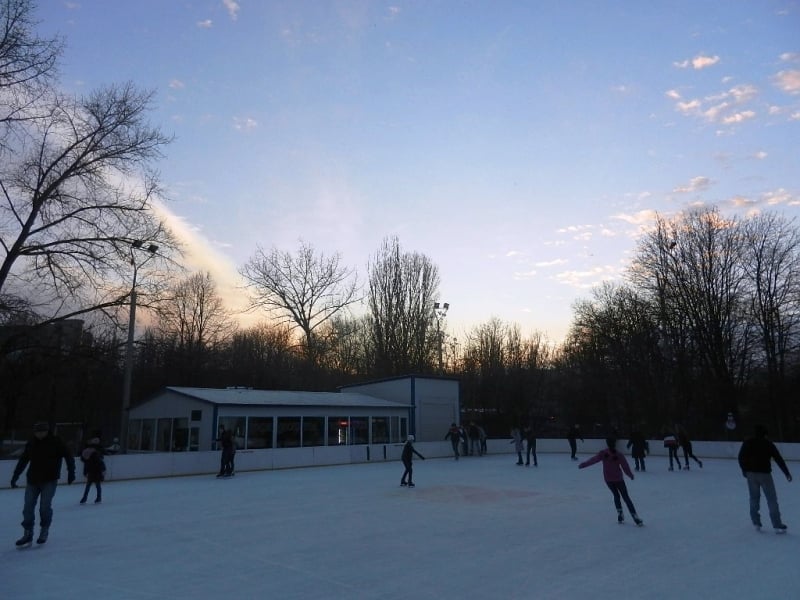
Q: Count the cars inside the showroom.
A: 0